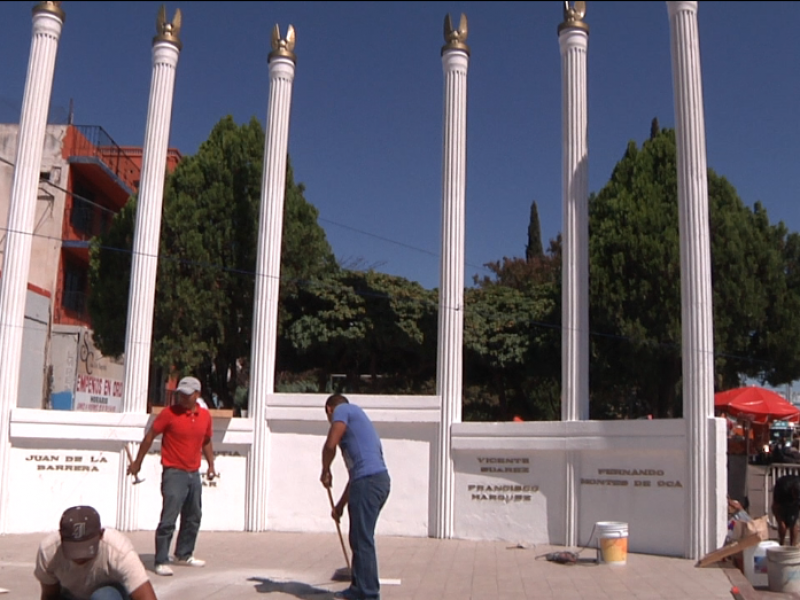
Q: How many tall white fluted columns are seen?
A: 6